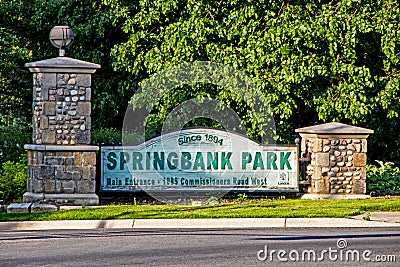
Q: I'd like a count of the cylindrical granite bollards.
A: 0